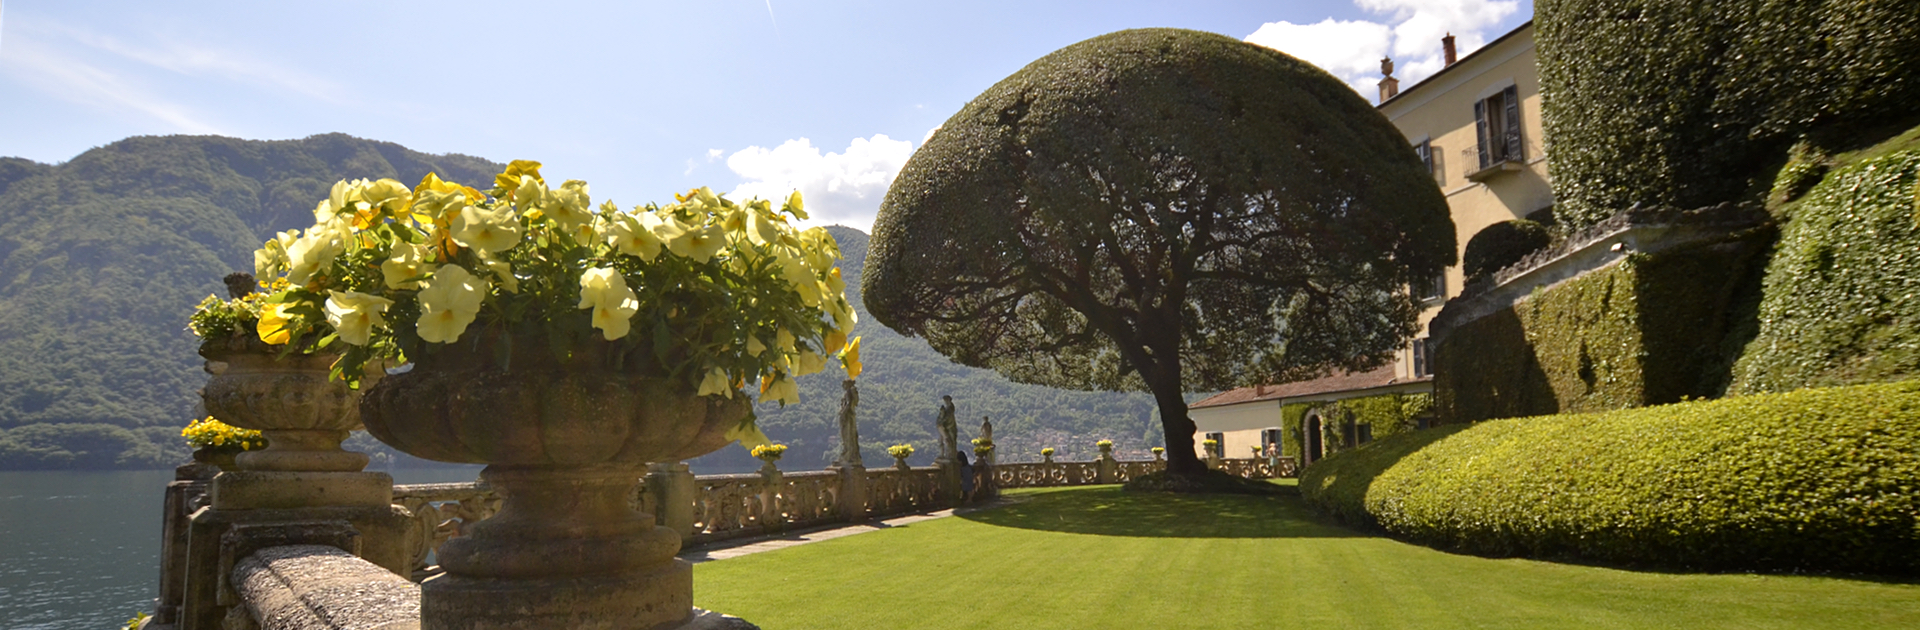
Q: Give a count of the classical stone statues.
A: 3